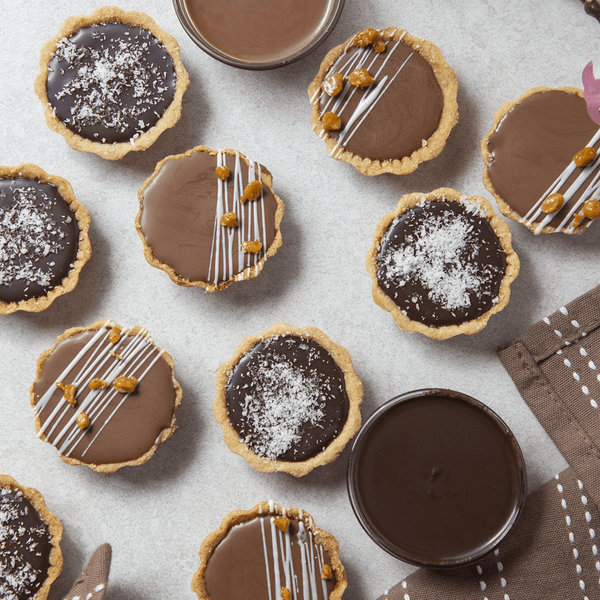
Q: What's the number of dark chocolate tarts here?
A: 5